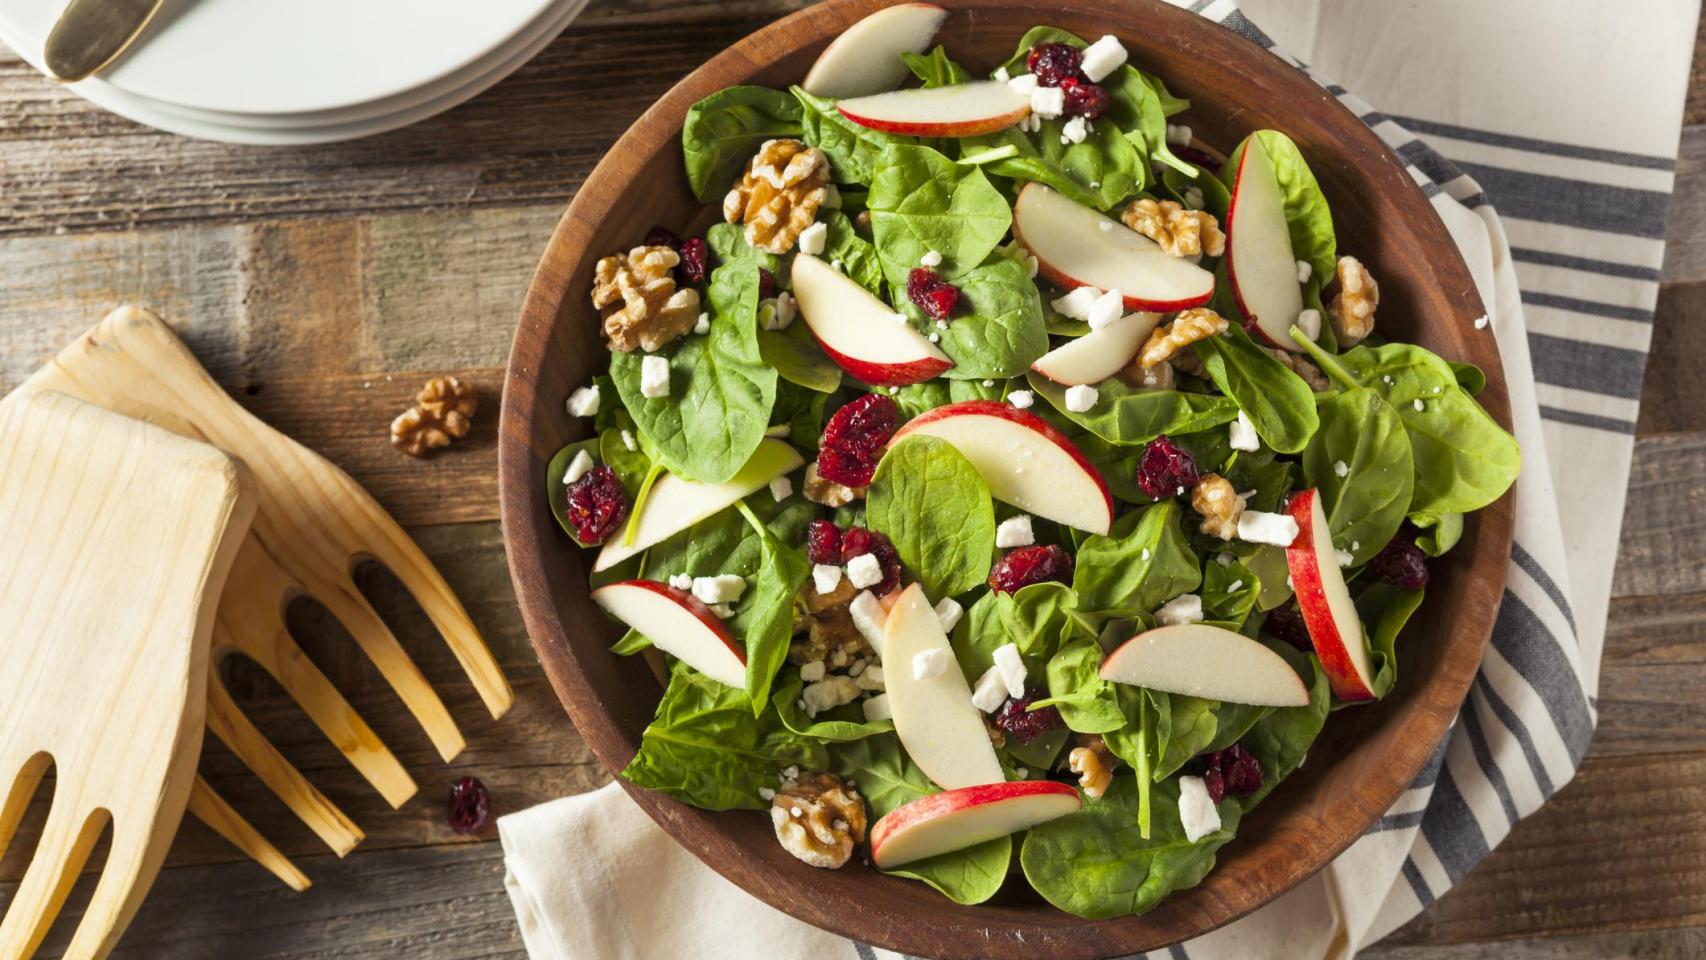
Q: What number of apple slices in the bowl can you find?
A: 13